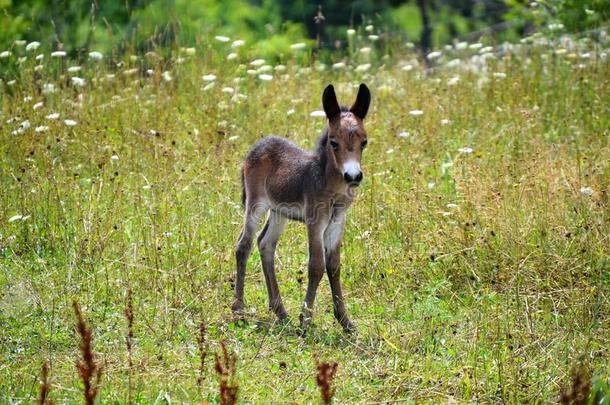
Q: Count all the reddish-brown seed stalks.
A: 7